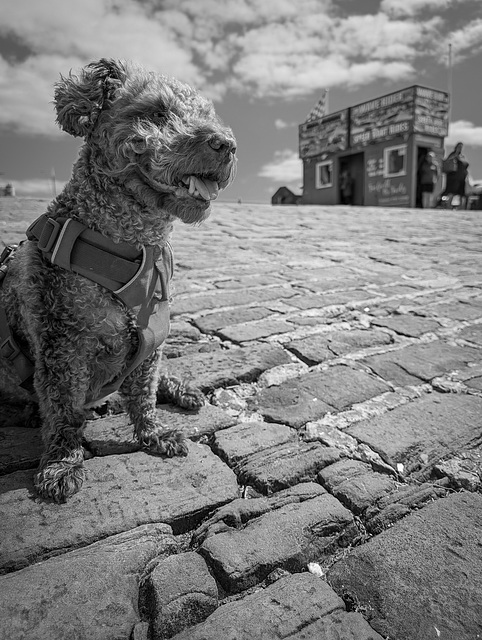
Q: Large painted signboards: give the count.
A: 3